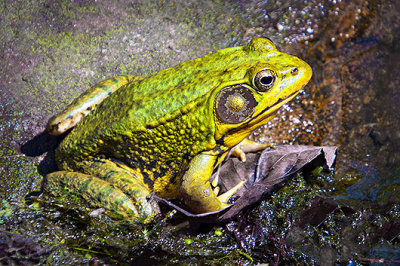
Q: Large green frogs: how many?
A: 1